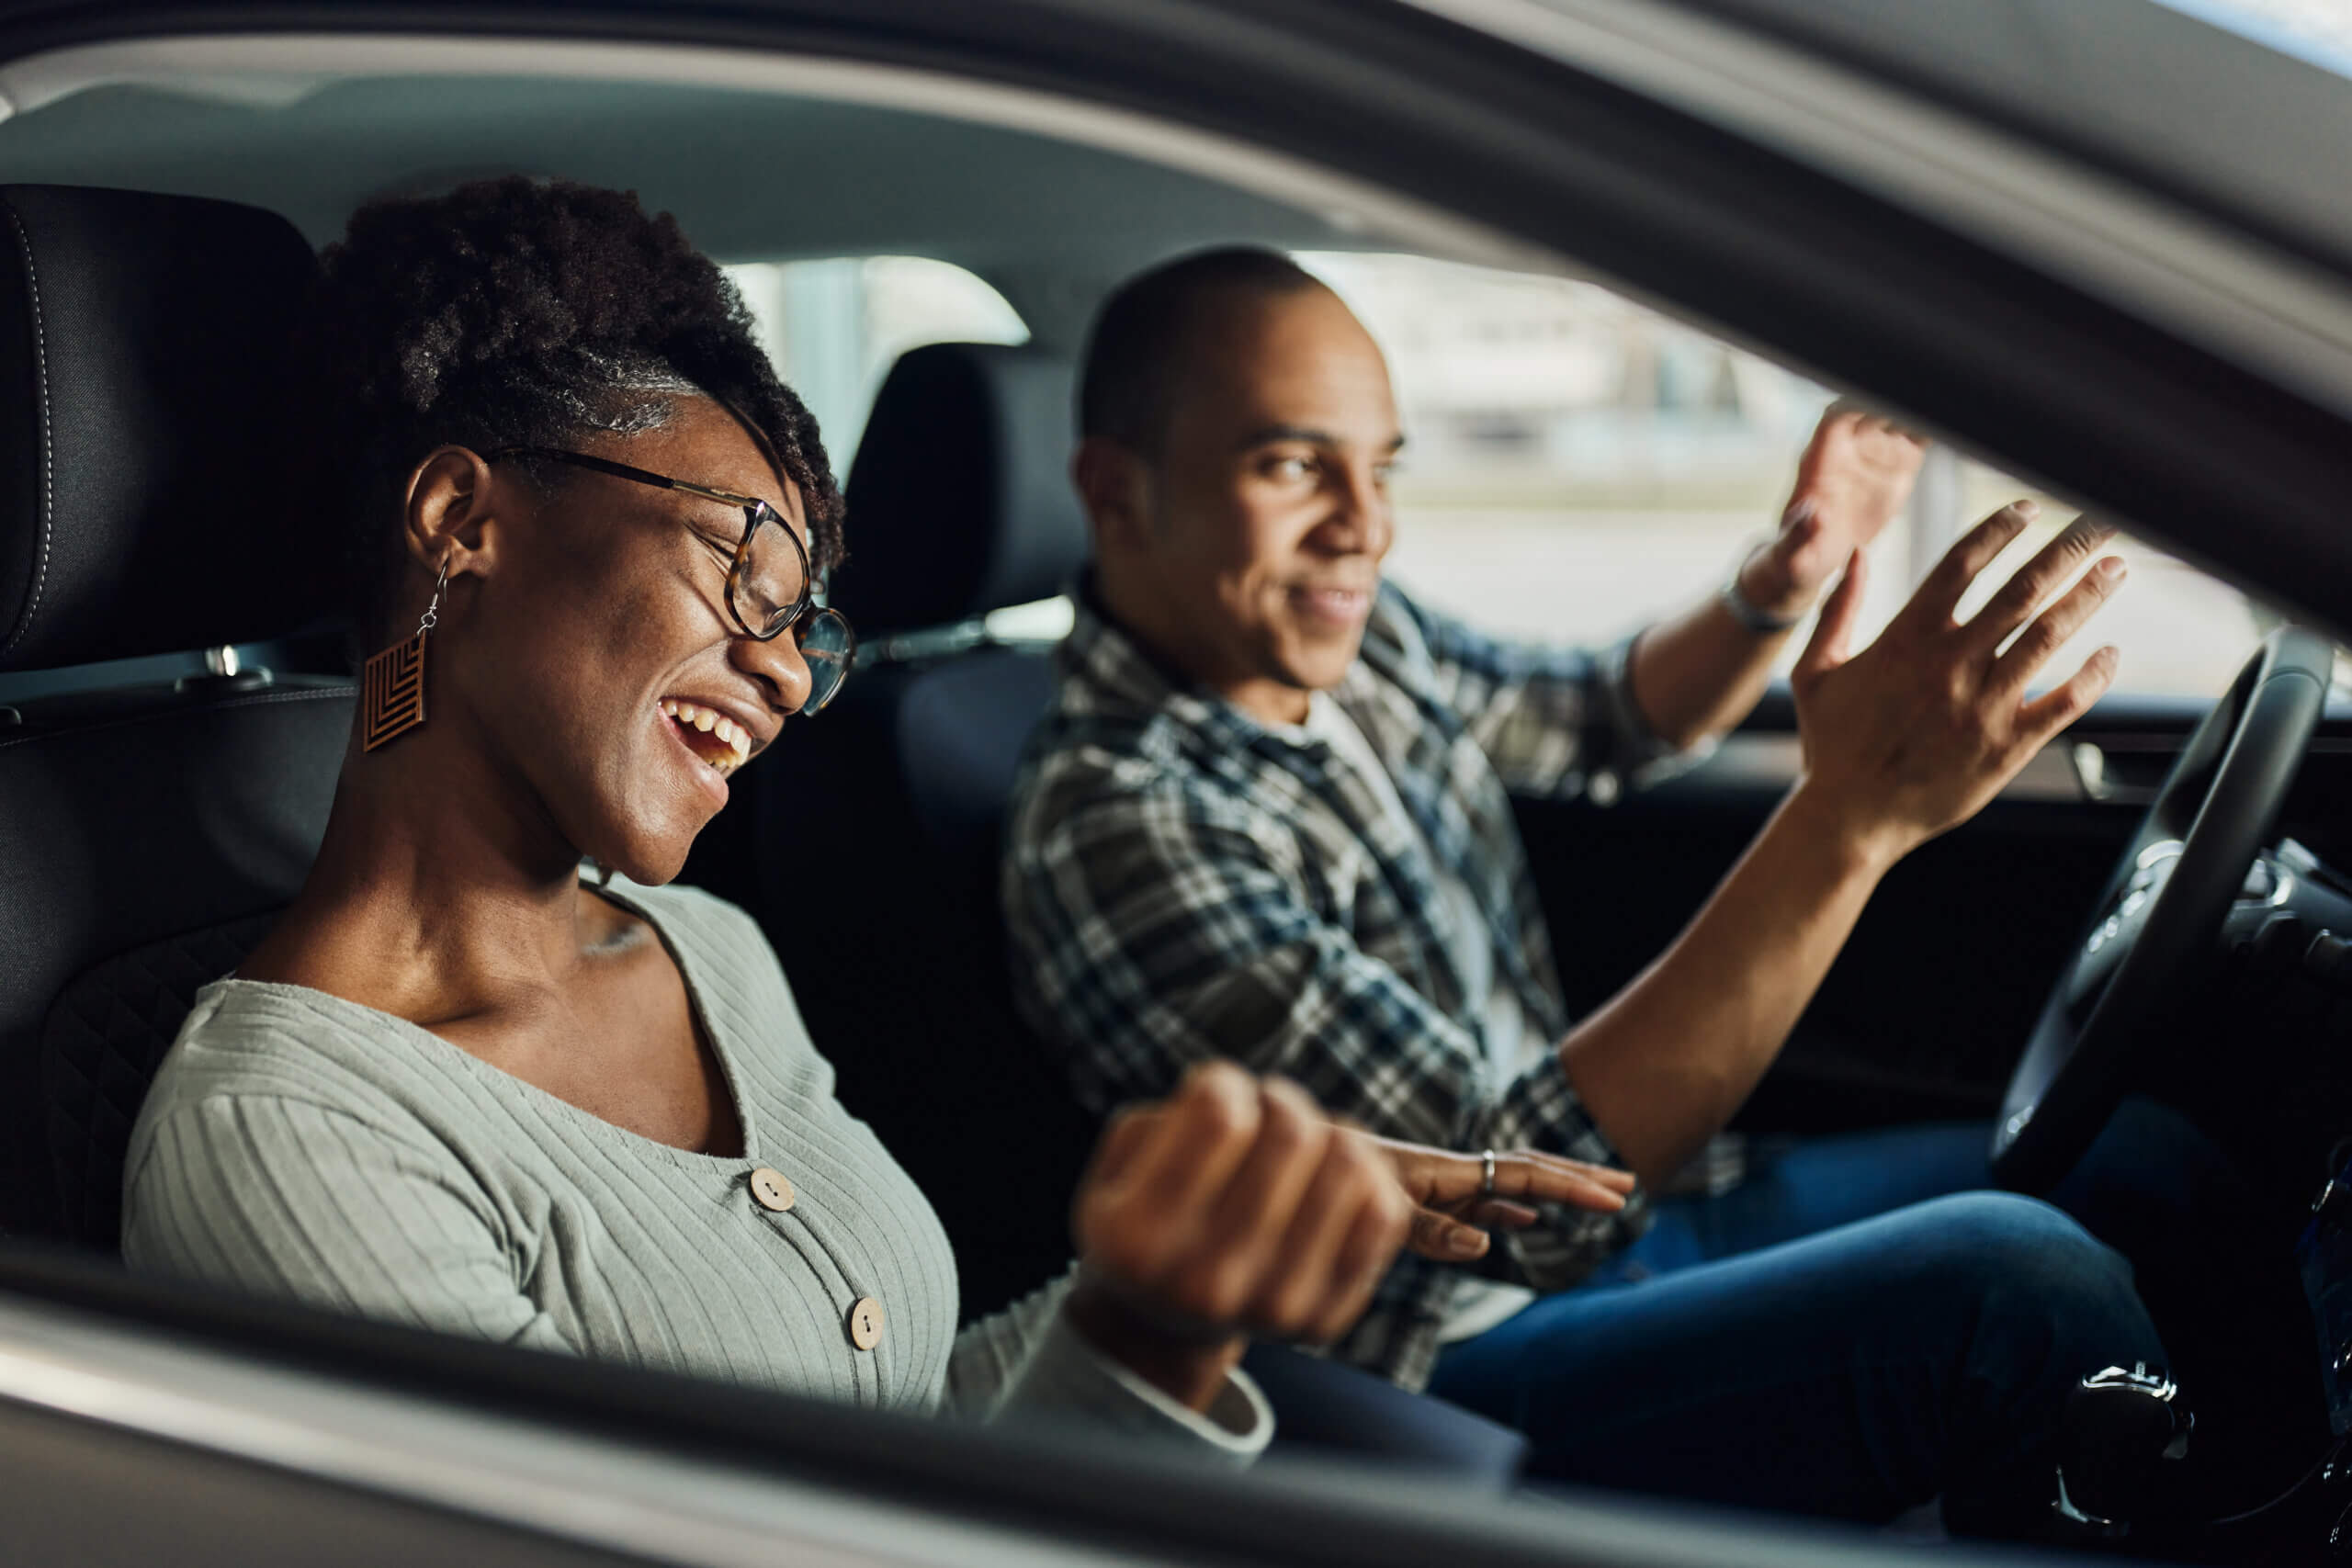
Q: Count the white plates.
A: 0